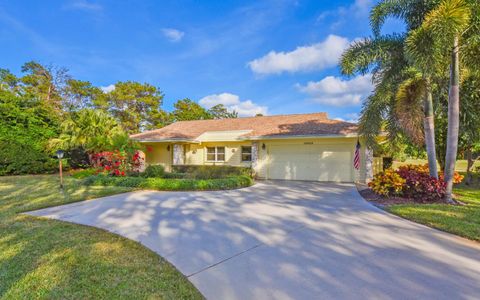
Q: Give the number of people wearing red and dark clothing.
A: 0